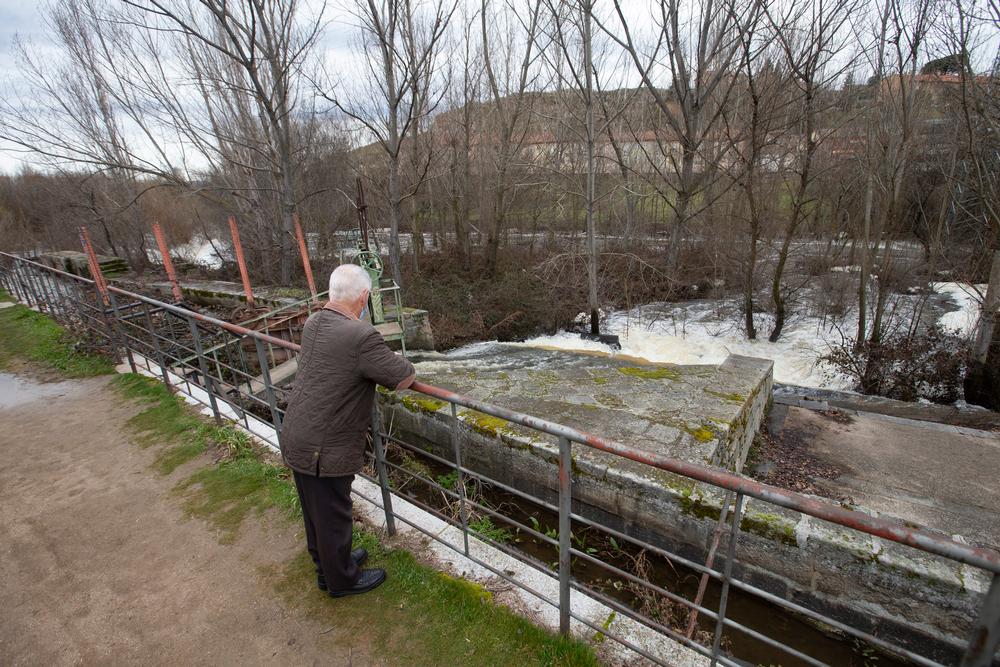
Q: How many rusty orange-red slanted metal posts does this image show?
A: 4